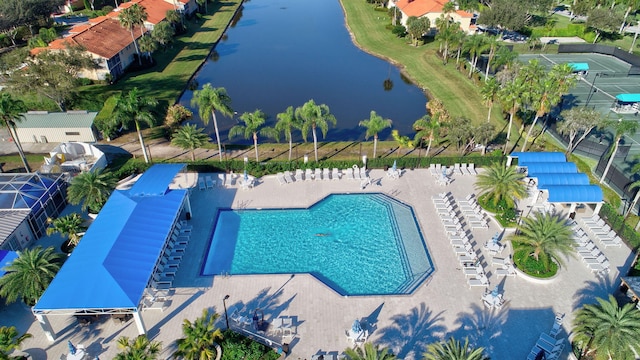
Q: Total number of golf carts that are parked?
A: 0